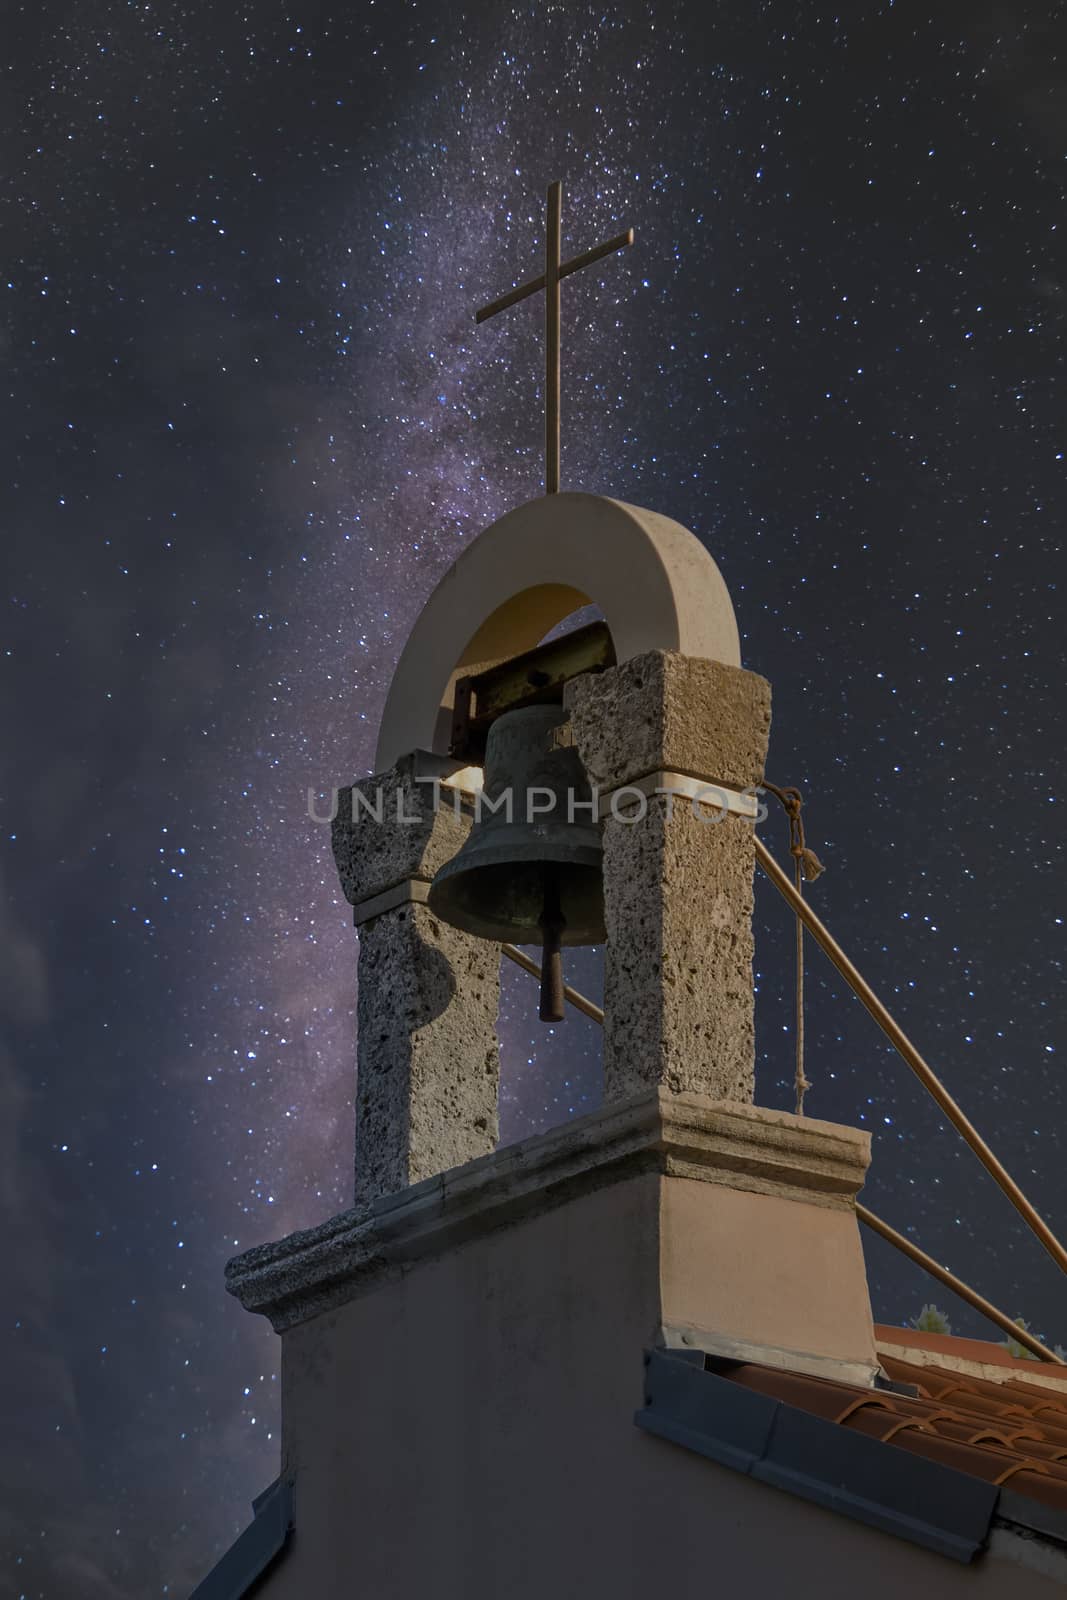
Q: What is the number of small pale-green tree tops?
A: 2